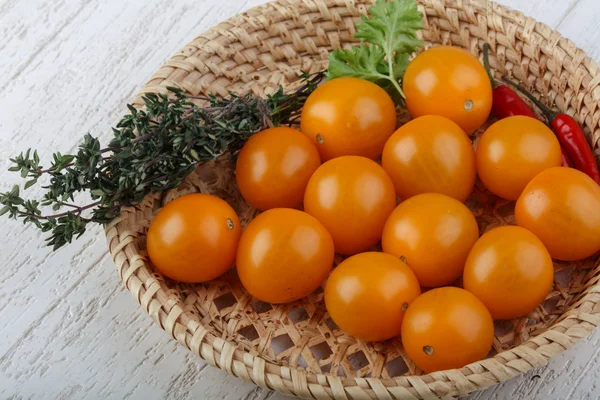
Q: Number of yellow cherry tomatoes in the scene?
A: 13